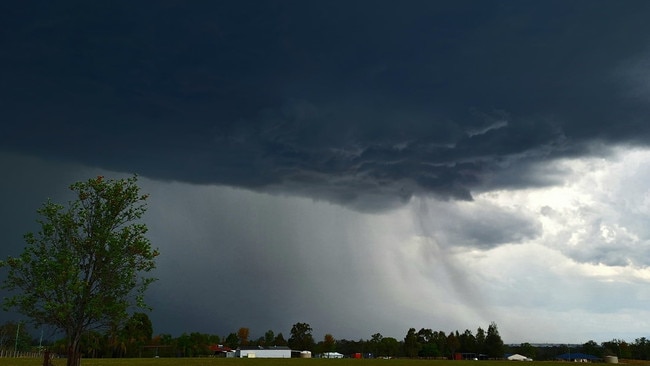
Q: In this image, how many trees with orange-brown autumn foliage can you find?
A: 2